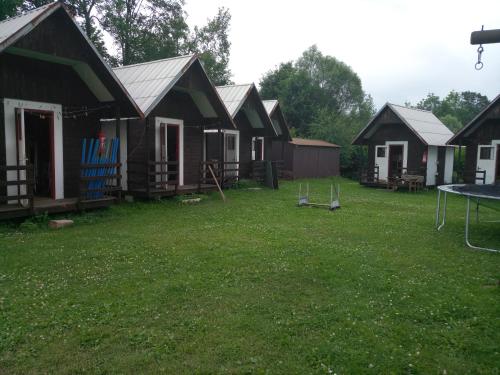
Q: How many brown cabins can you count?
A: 6